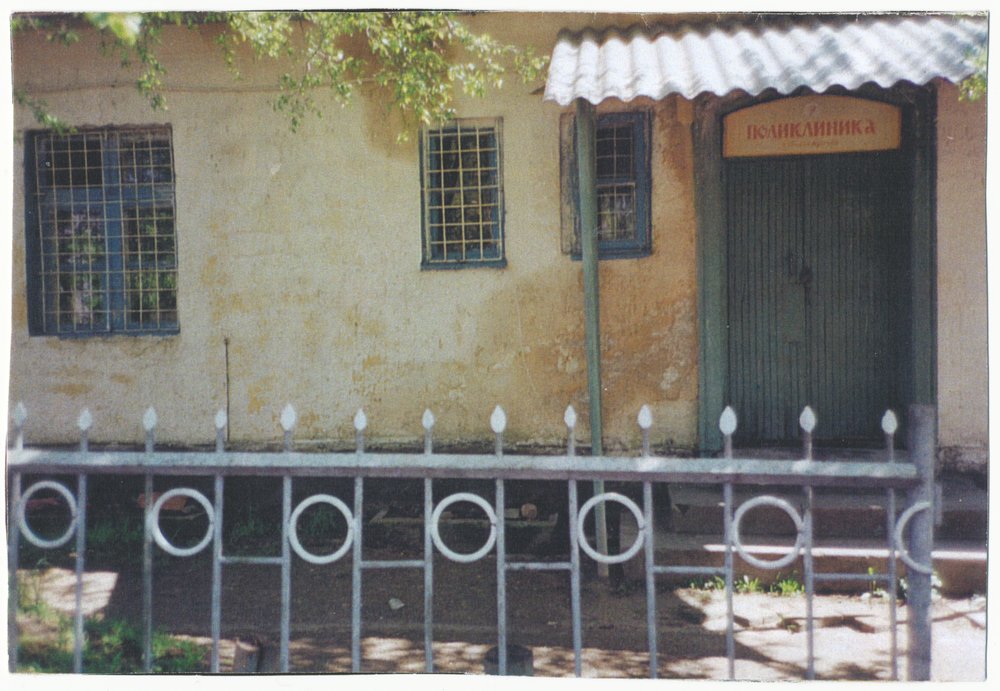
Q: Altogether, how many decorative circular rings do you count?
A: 7